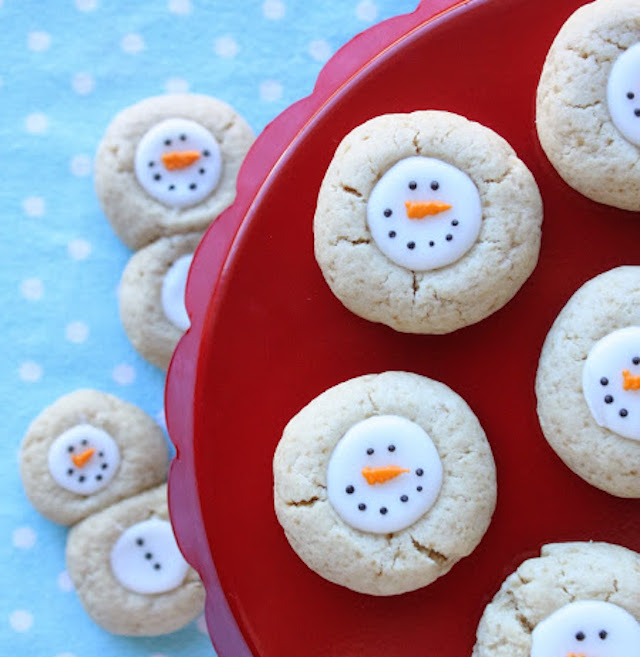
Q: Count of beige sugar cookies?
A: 9